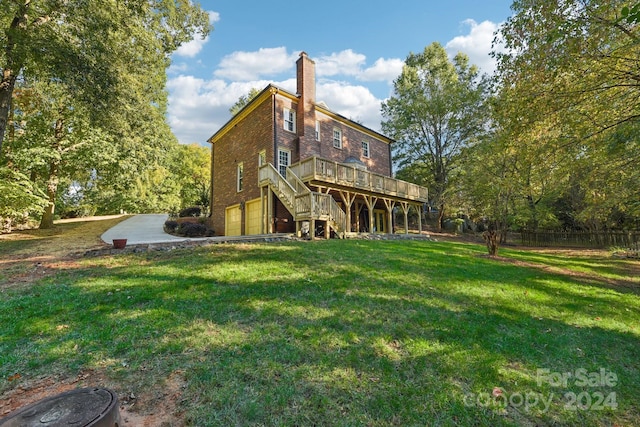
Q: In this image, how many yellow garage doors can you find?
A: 2